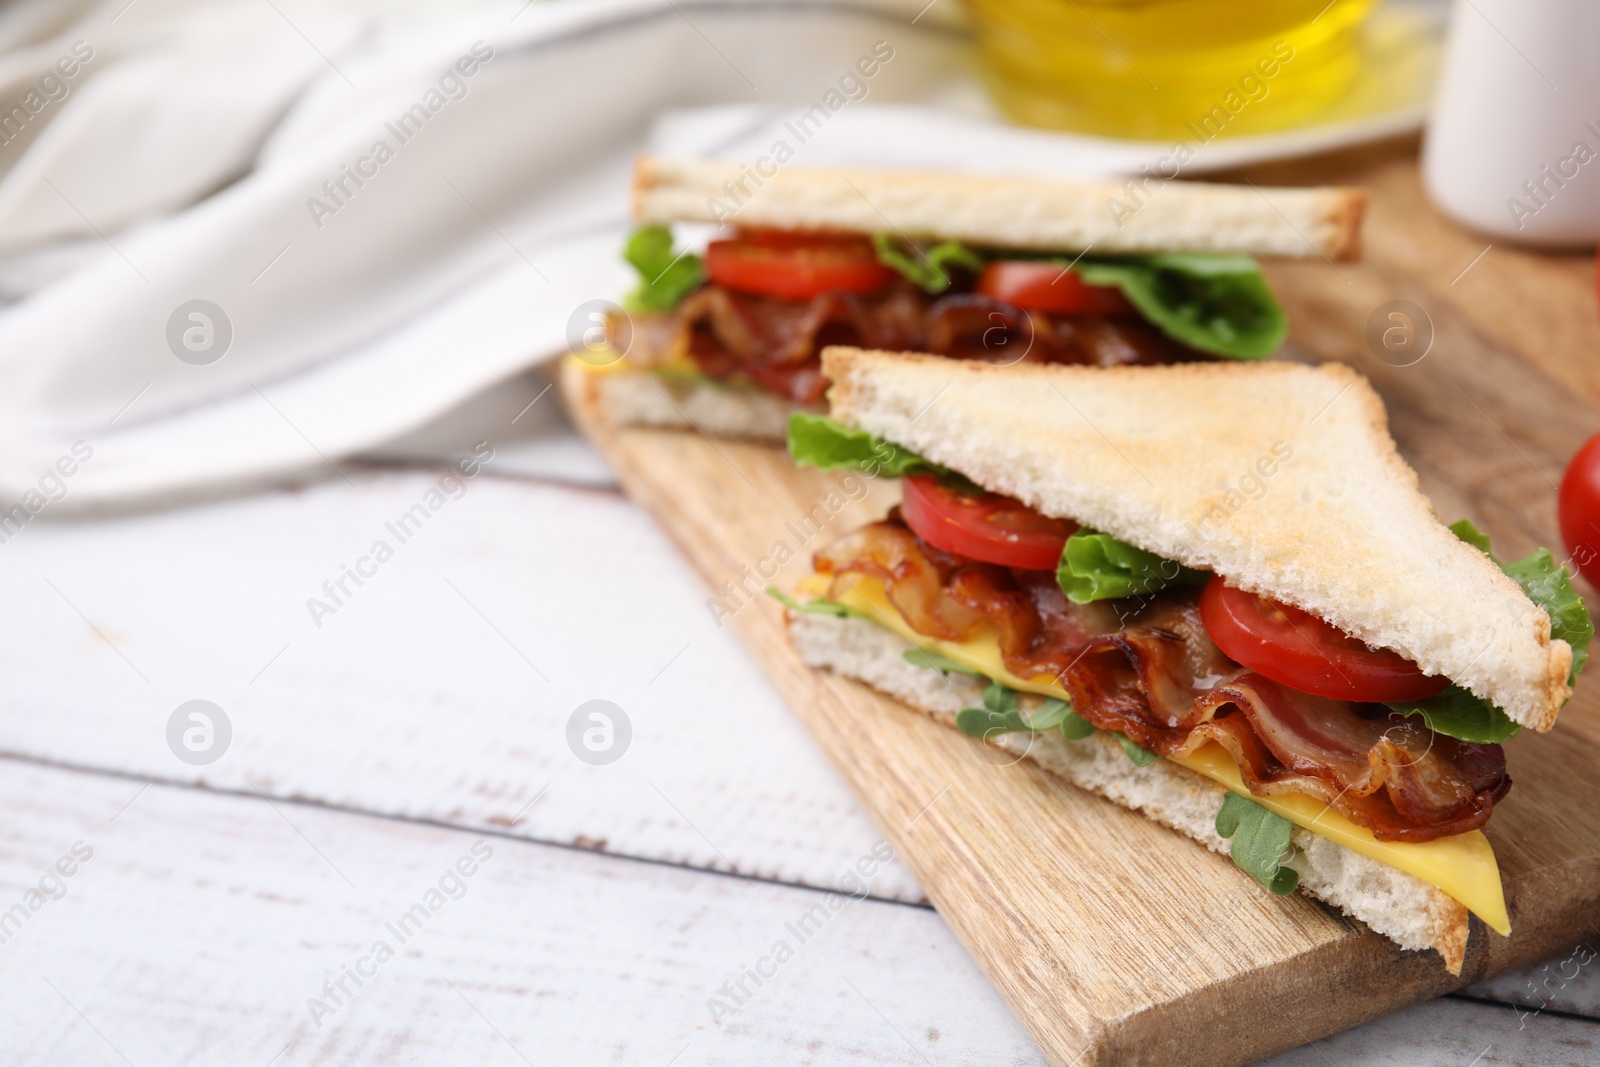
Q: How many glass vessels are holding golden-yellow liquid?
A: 1